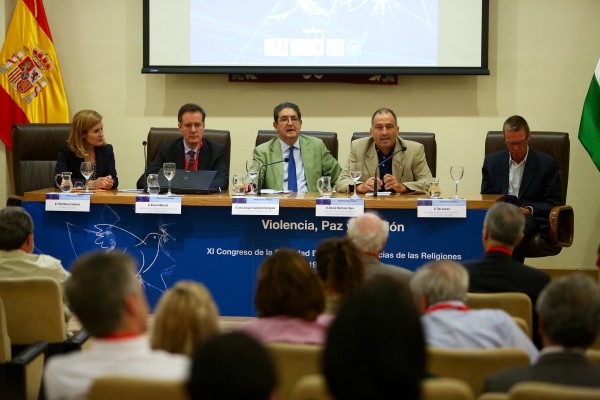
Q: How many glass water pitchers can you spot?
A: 5